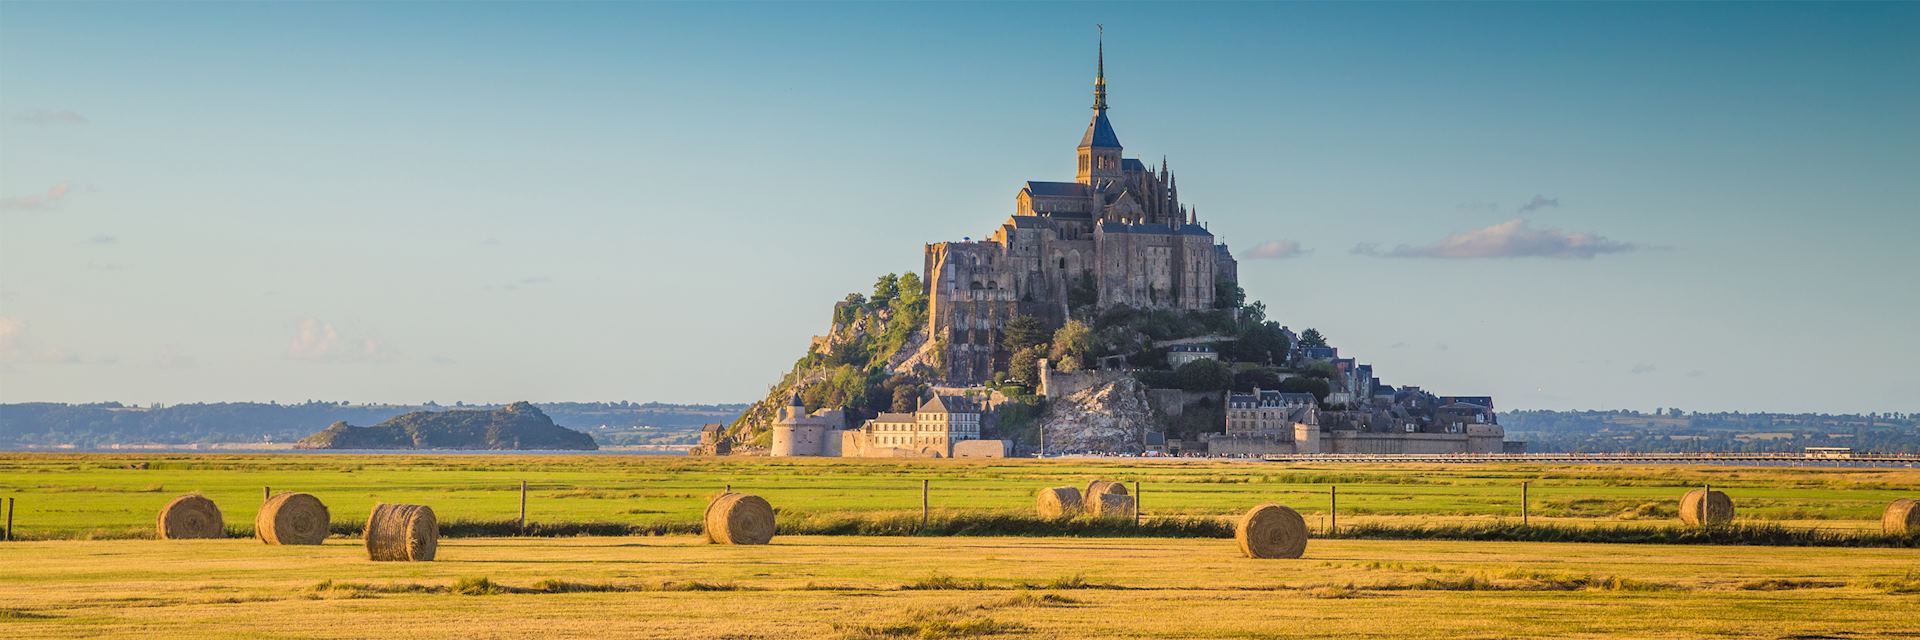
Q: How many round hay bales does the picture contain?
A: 10